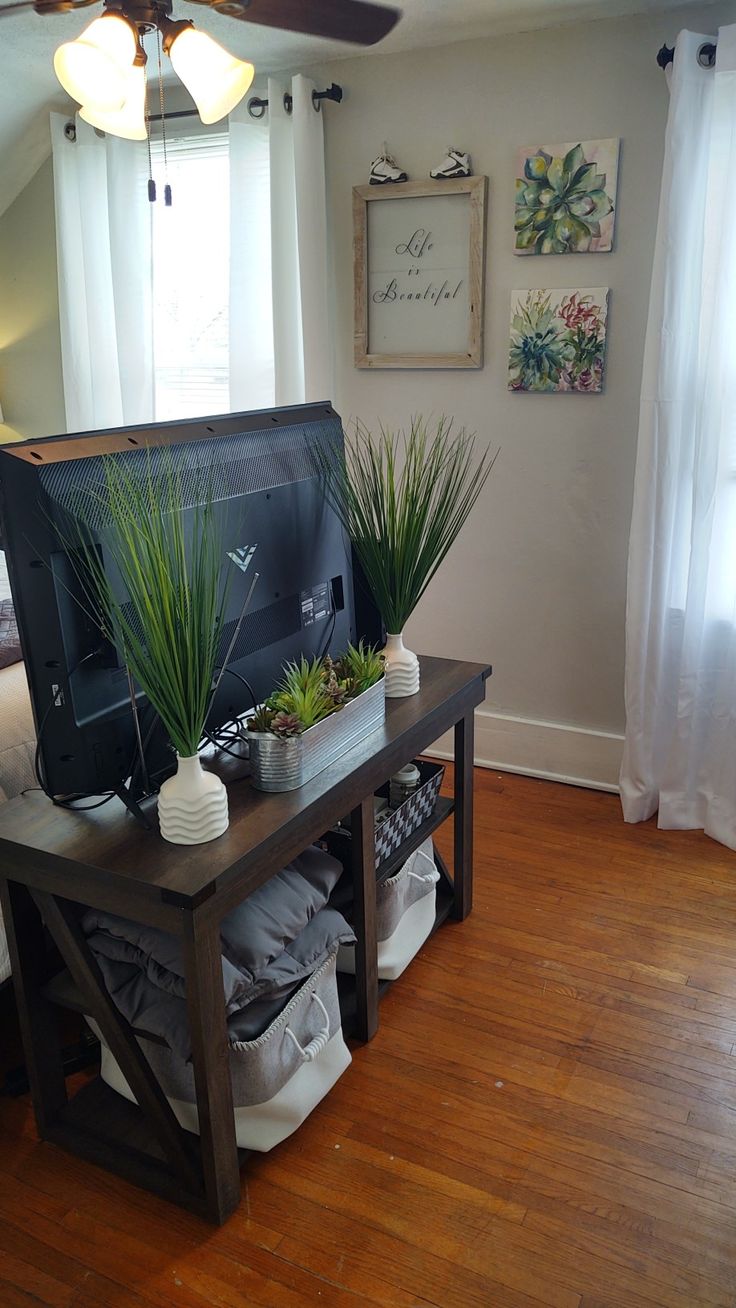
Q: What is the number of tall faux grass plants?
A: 2